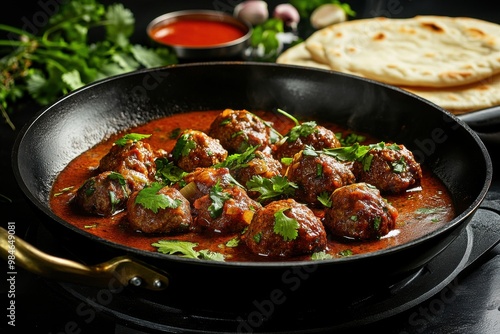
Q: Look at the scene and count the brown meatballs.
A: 12